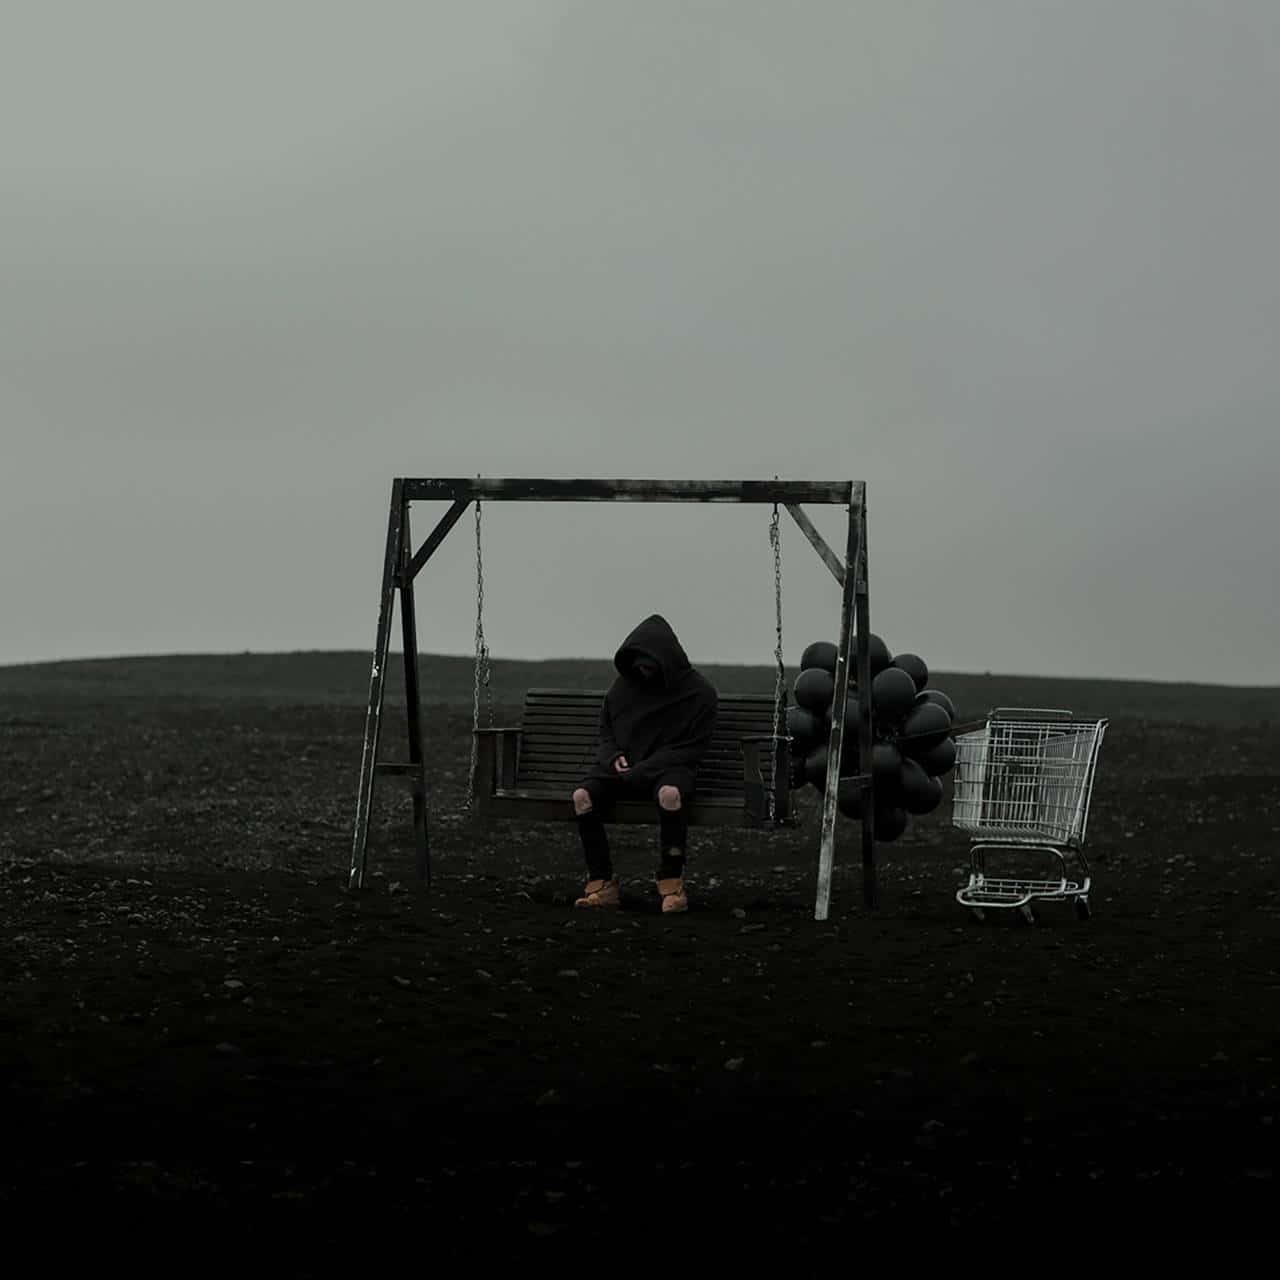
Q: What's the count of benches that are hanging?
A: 1